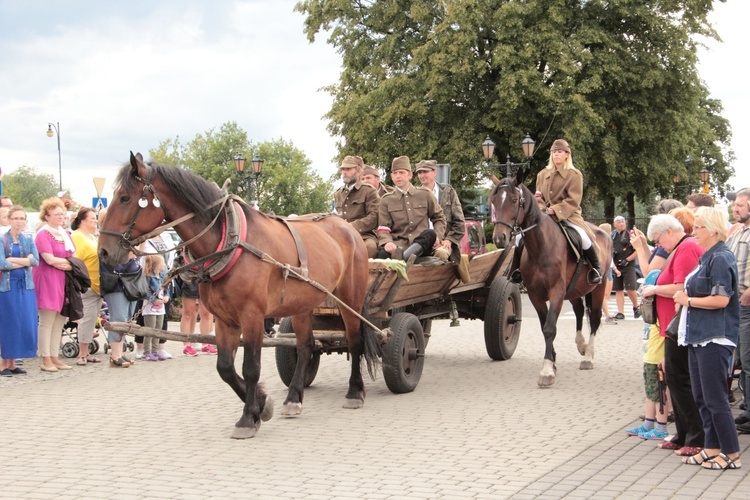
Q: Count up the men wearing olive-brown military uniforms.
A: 4